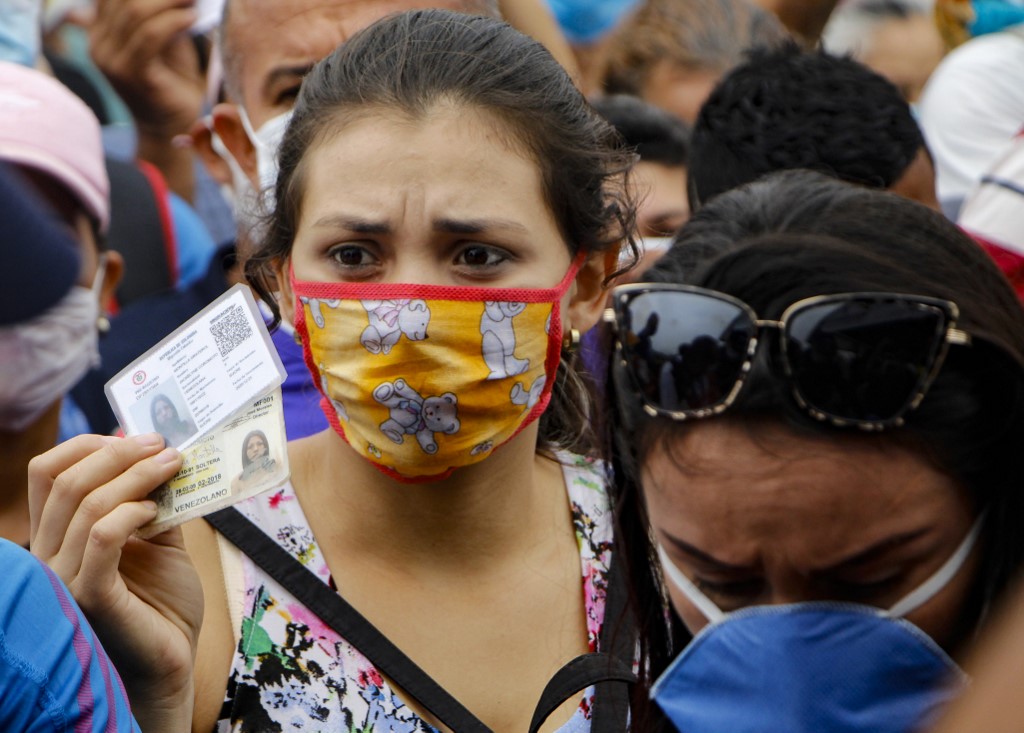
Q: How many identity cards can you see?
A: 2